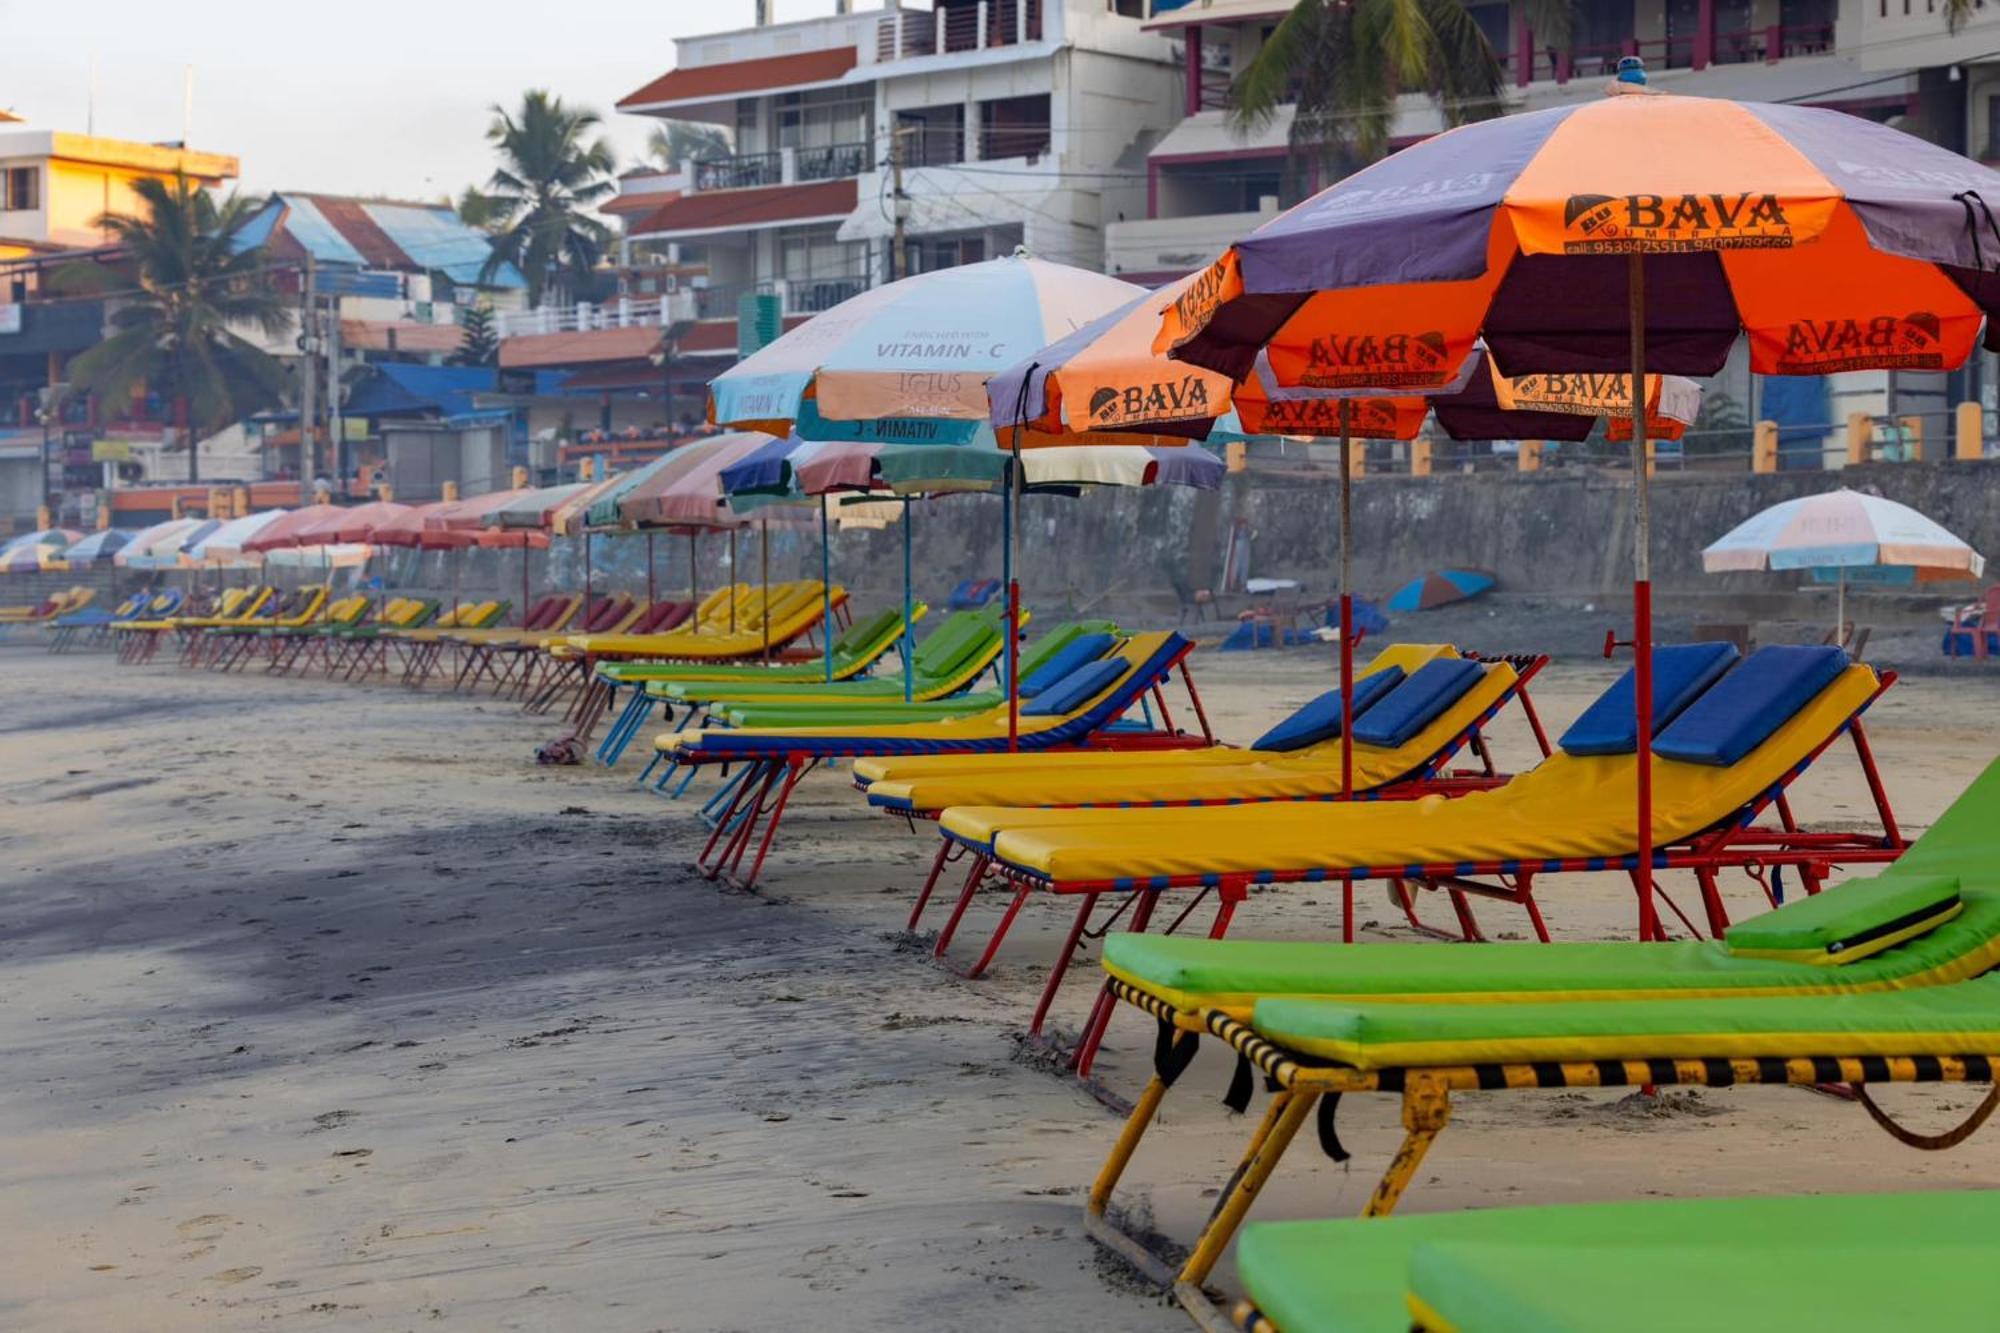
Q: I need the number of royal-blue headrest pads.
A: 6